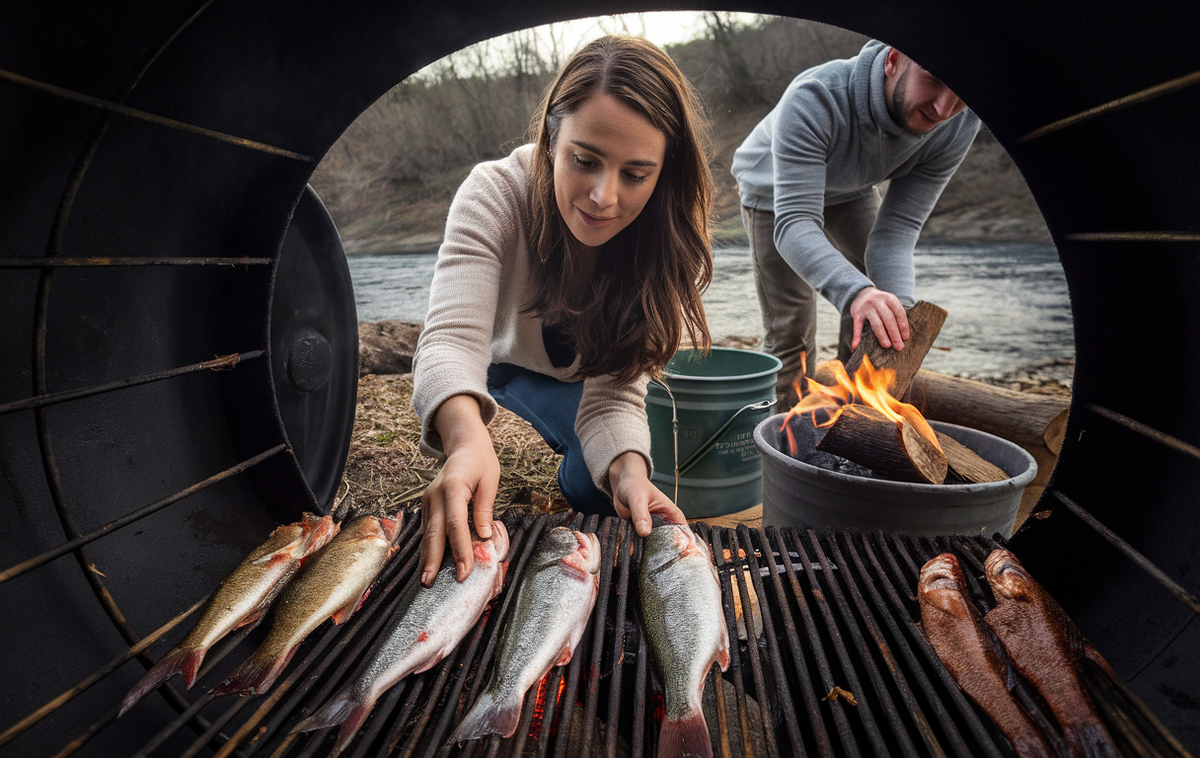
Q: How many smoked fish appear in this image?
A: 2